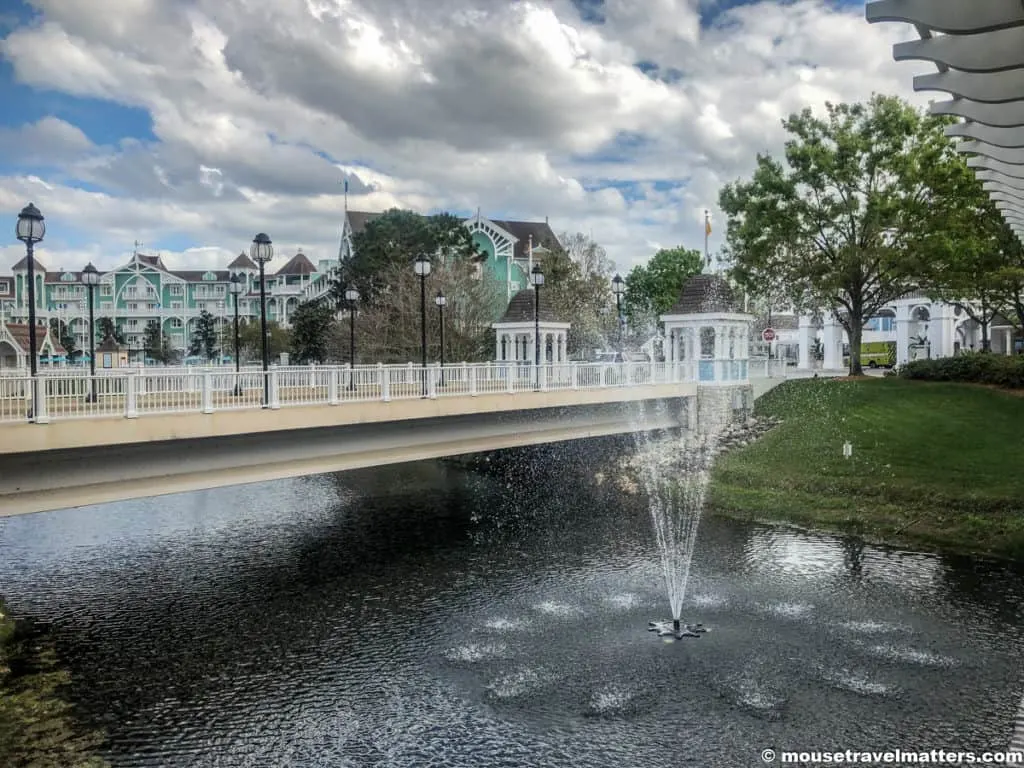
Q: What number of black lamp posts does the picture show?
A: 9